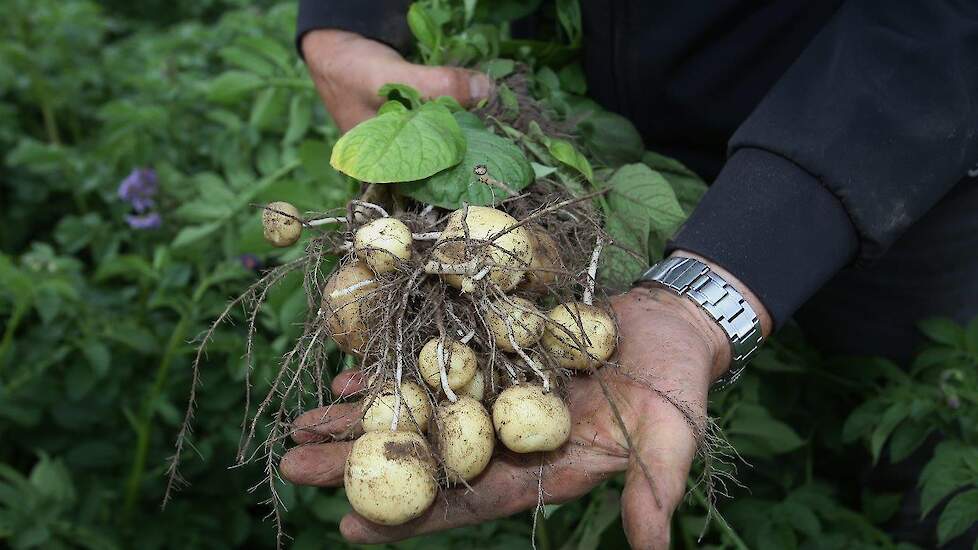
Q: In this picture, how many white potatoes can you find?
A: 13